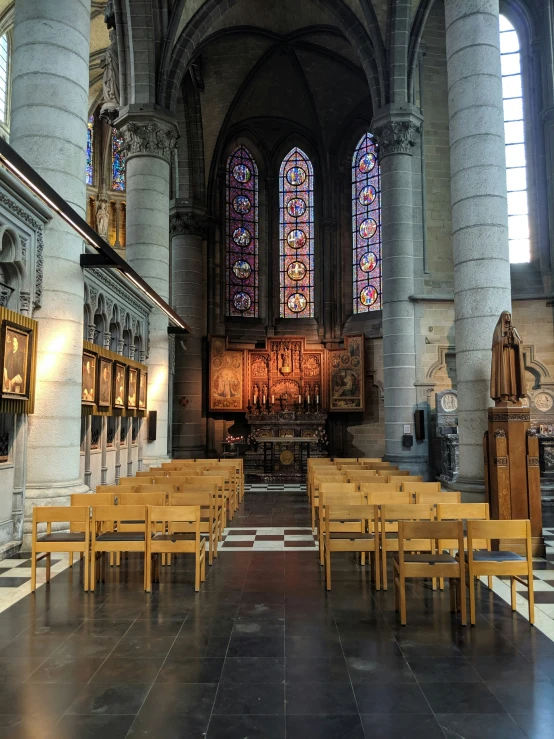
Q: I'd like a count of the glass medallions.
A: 15